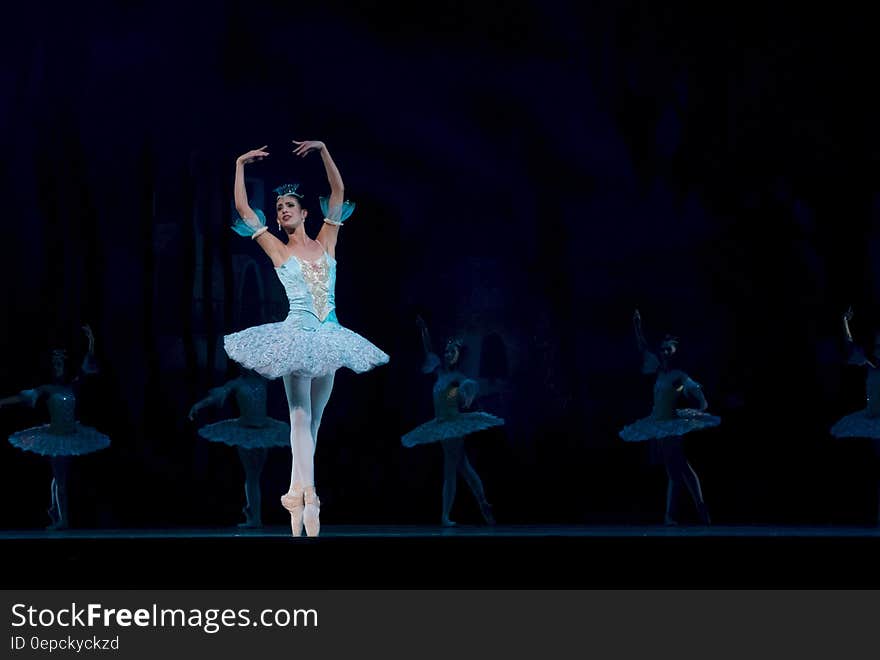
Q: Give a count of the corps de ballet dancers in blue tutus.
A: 5